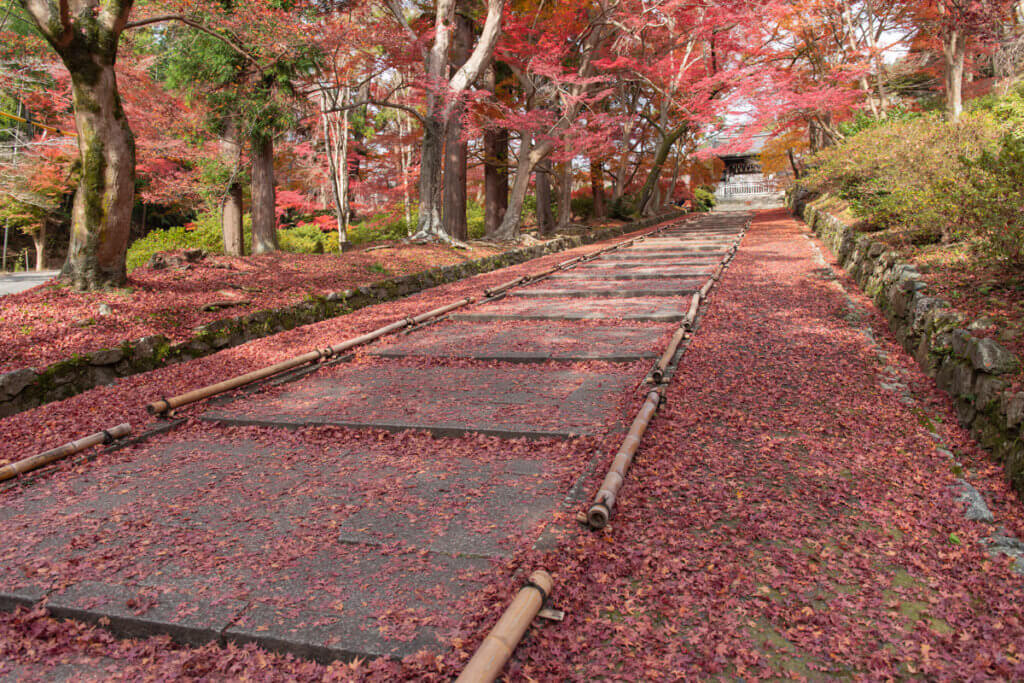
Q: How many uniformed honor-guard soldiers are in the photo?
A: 0